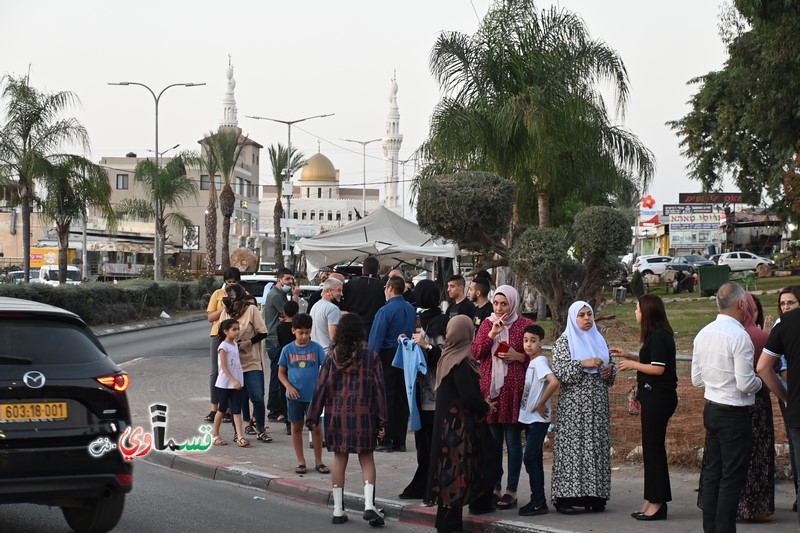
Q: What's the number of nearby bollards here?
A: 0